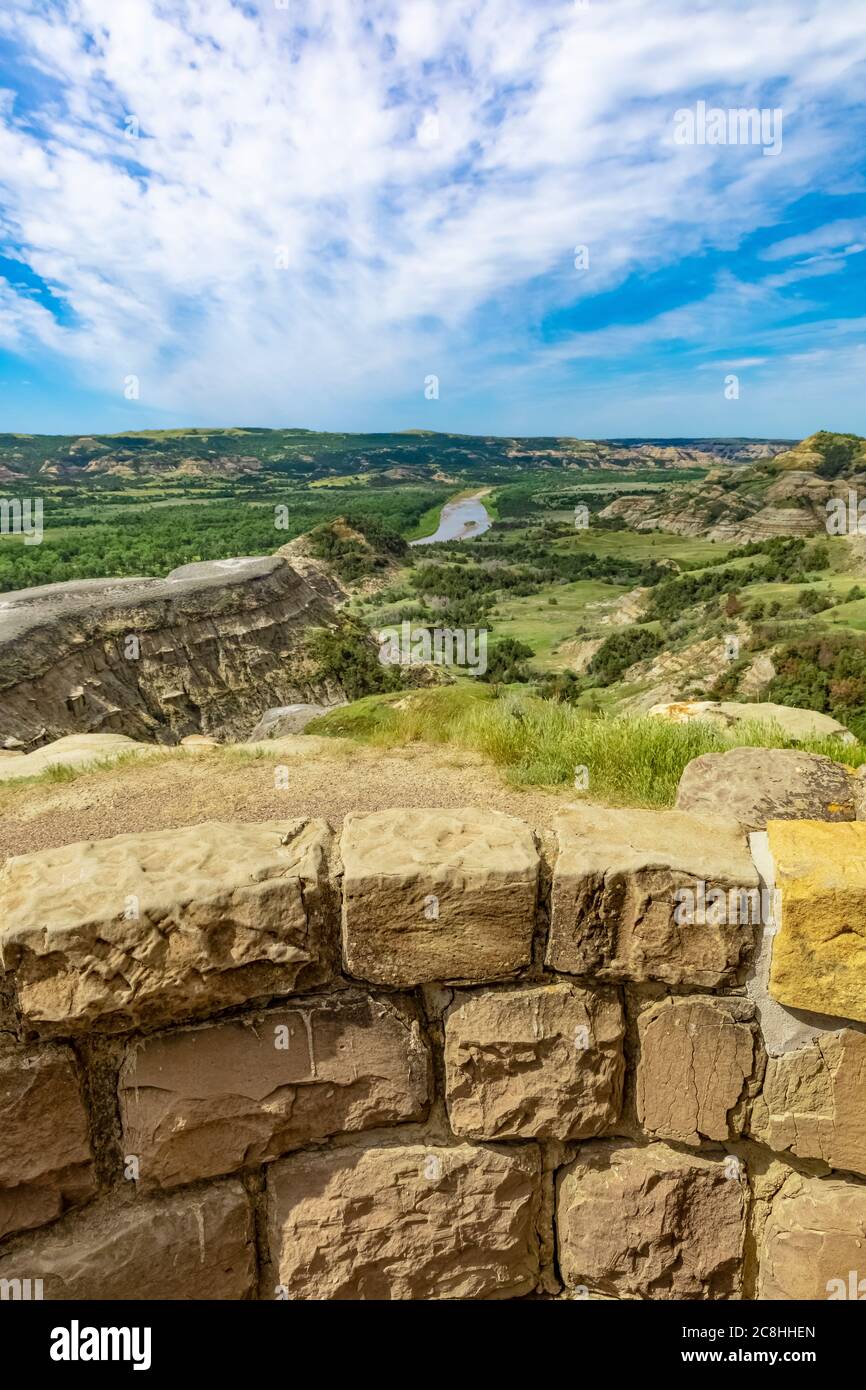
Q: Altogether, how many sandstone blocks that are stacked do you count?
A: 13